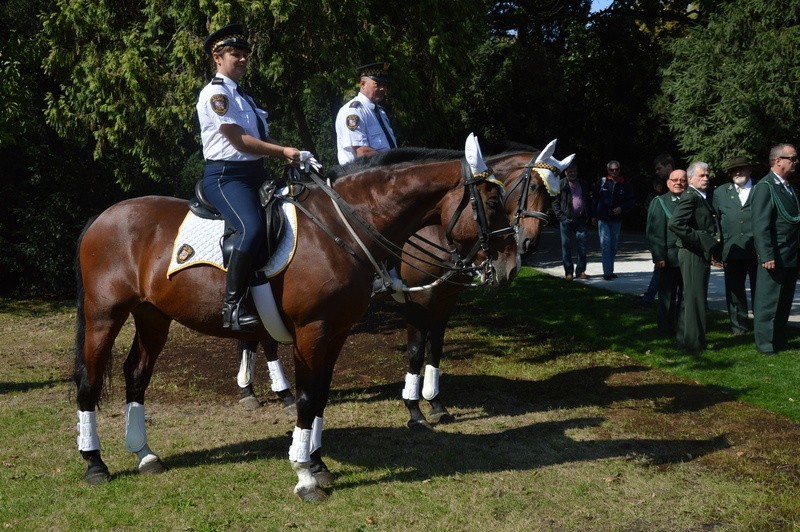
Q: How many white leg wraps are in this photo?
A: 8